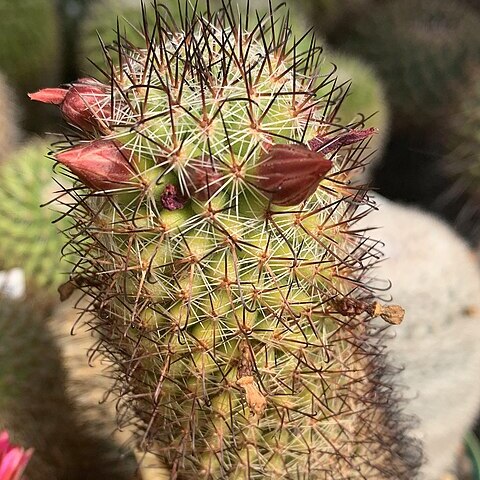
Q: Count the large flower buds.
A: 3